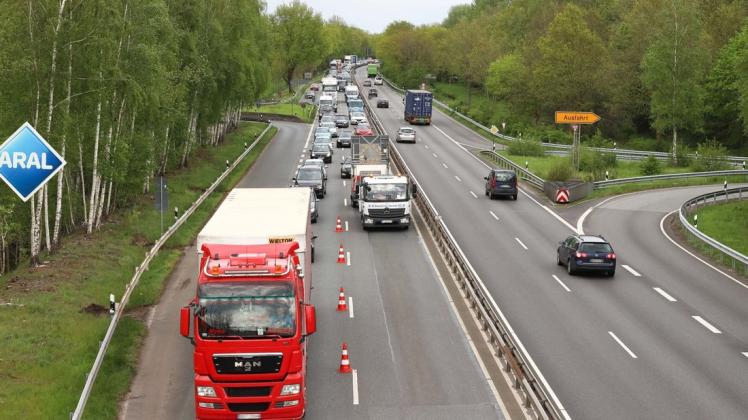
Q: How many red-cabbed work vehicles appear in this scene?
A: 1